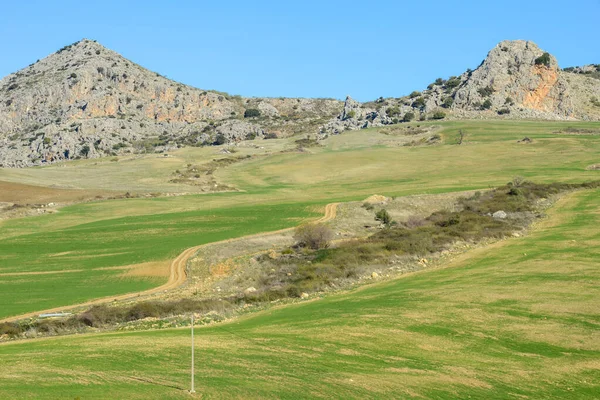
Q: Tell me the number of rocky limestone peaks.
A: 2